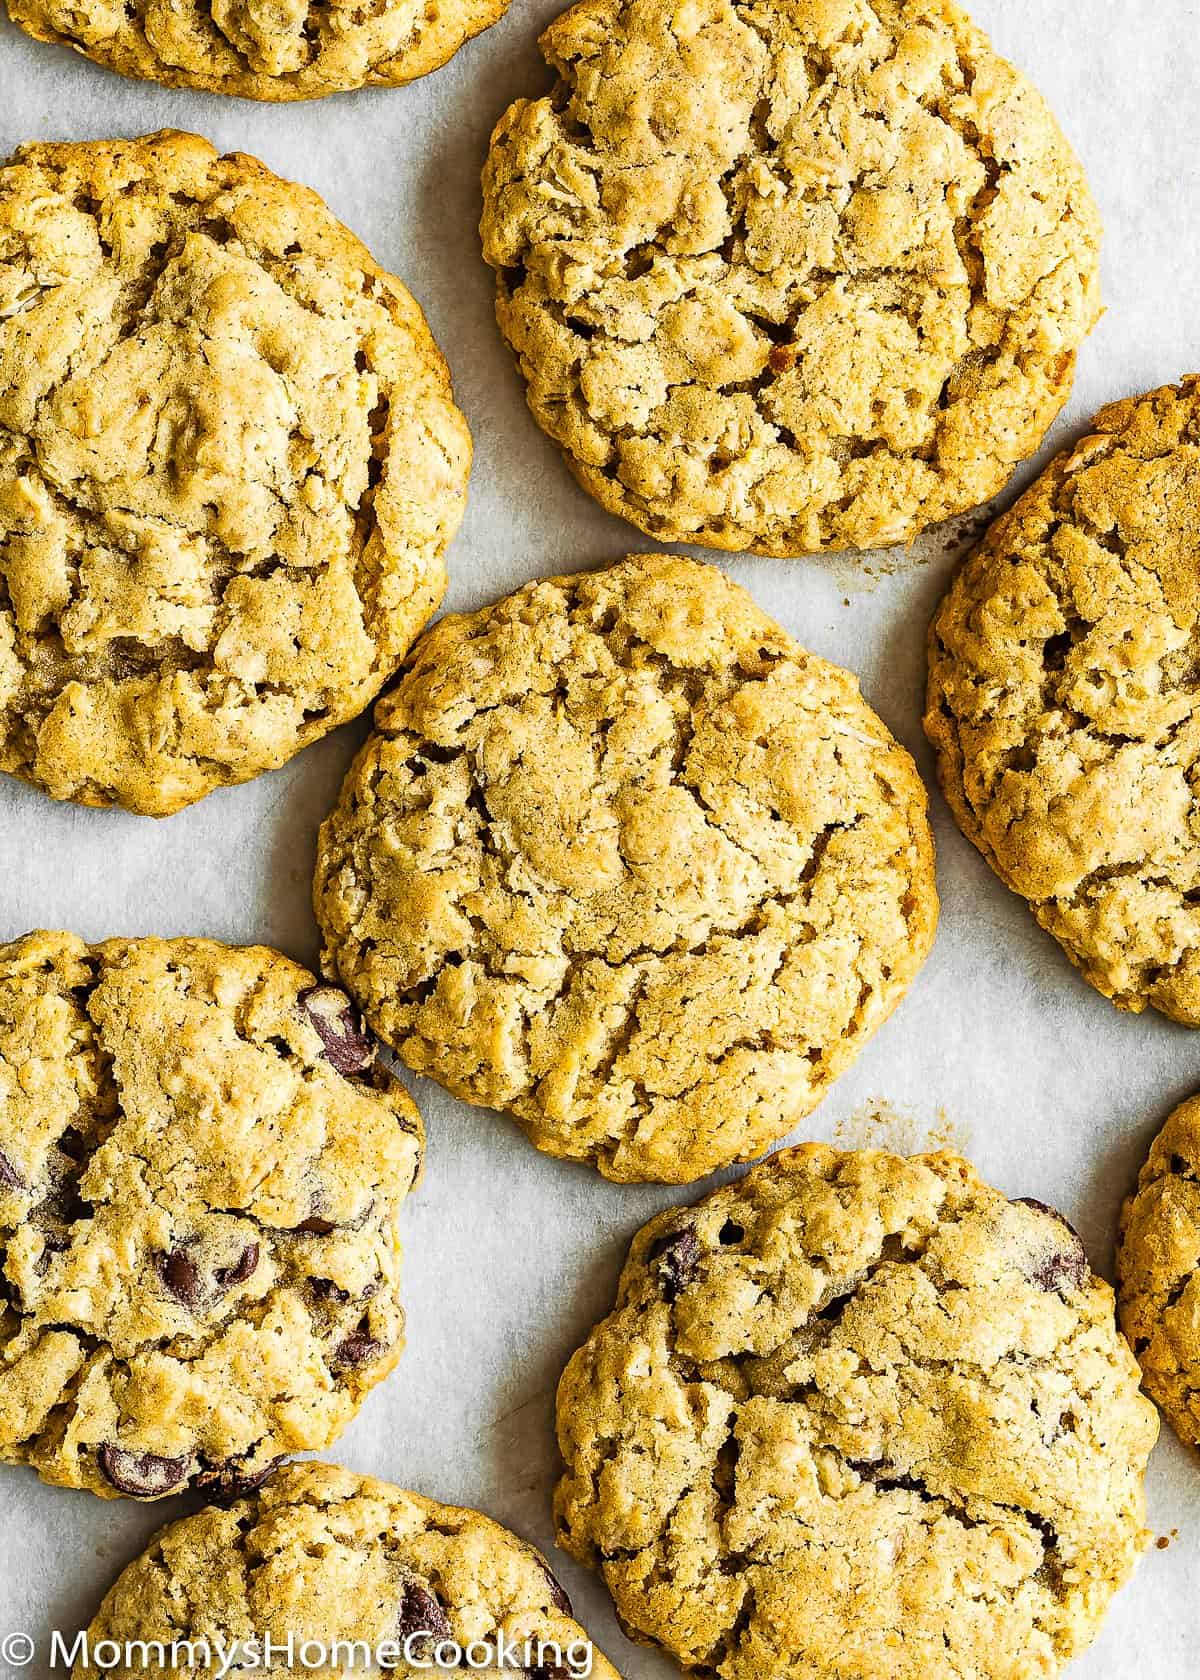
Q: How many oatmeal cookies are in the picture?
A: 9